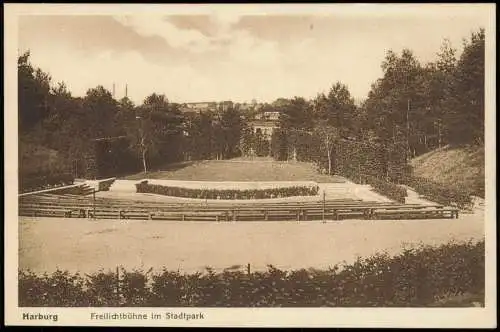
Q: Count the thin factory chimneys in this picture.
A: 2